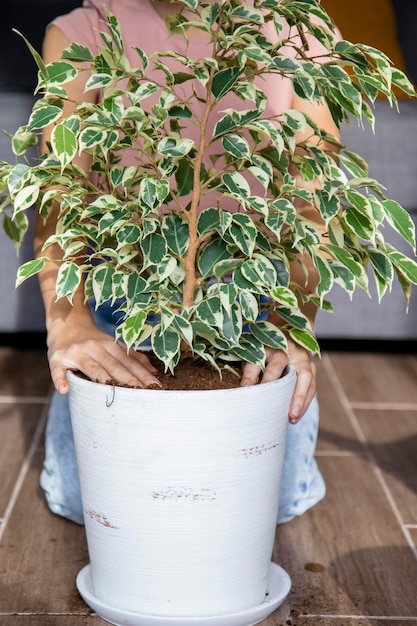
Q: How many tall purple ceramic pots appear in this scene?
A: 0